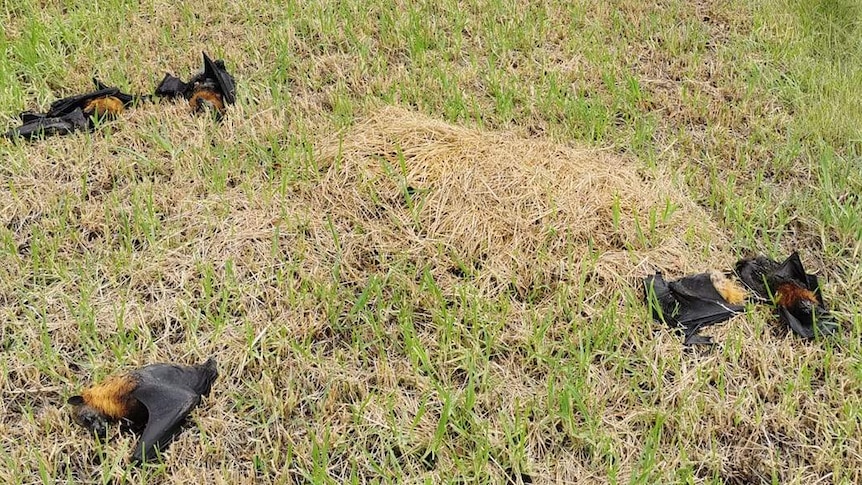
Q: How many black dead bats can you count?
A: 5